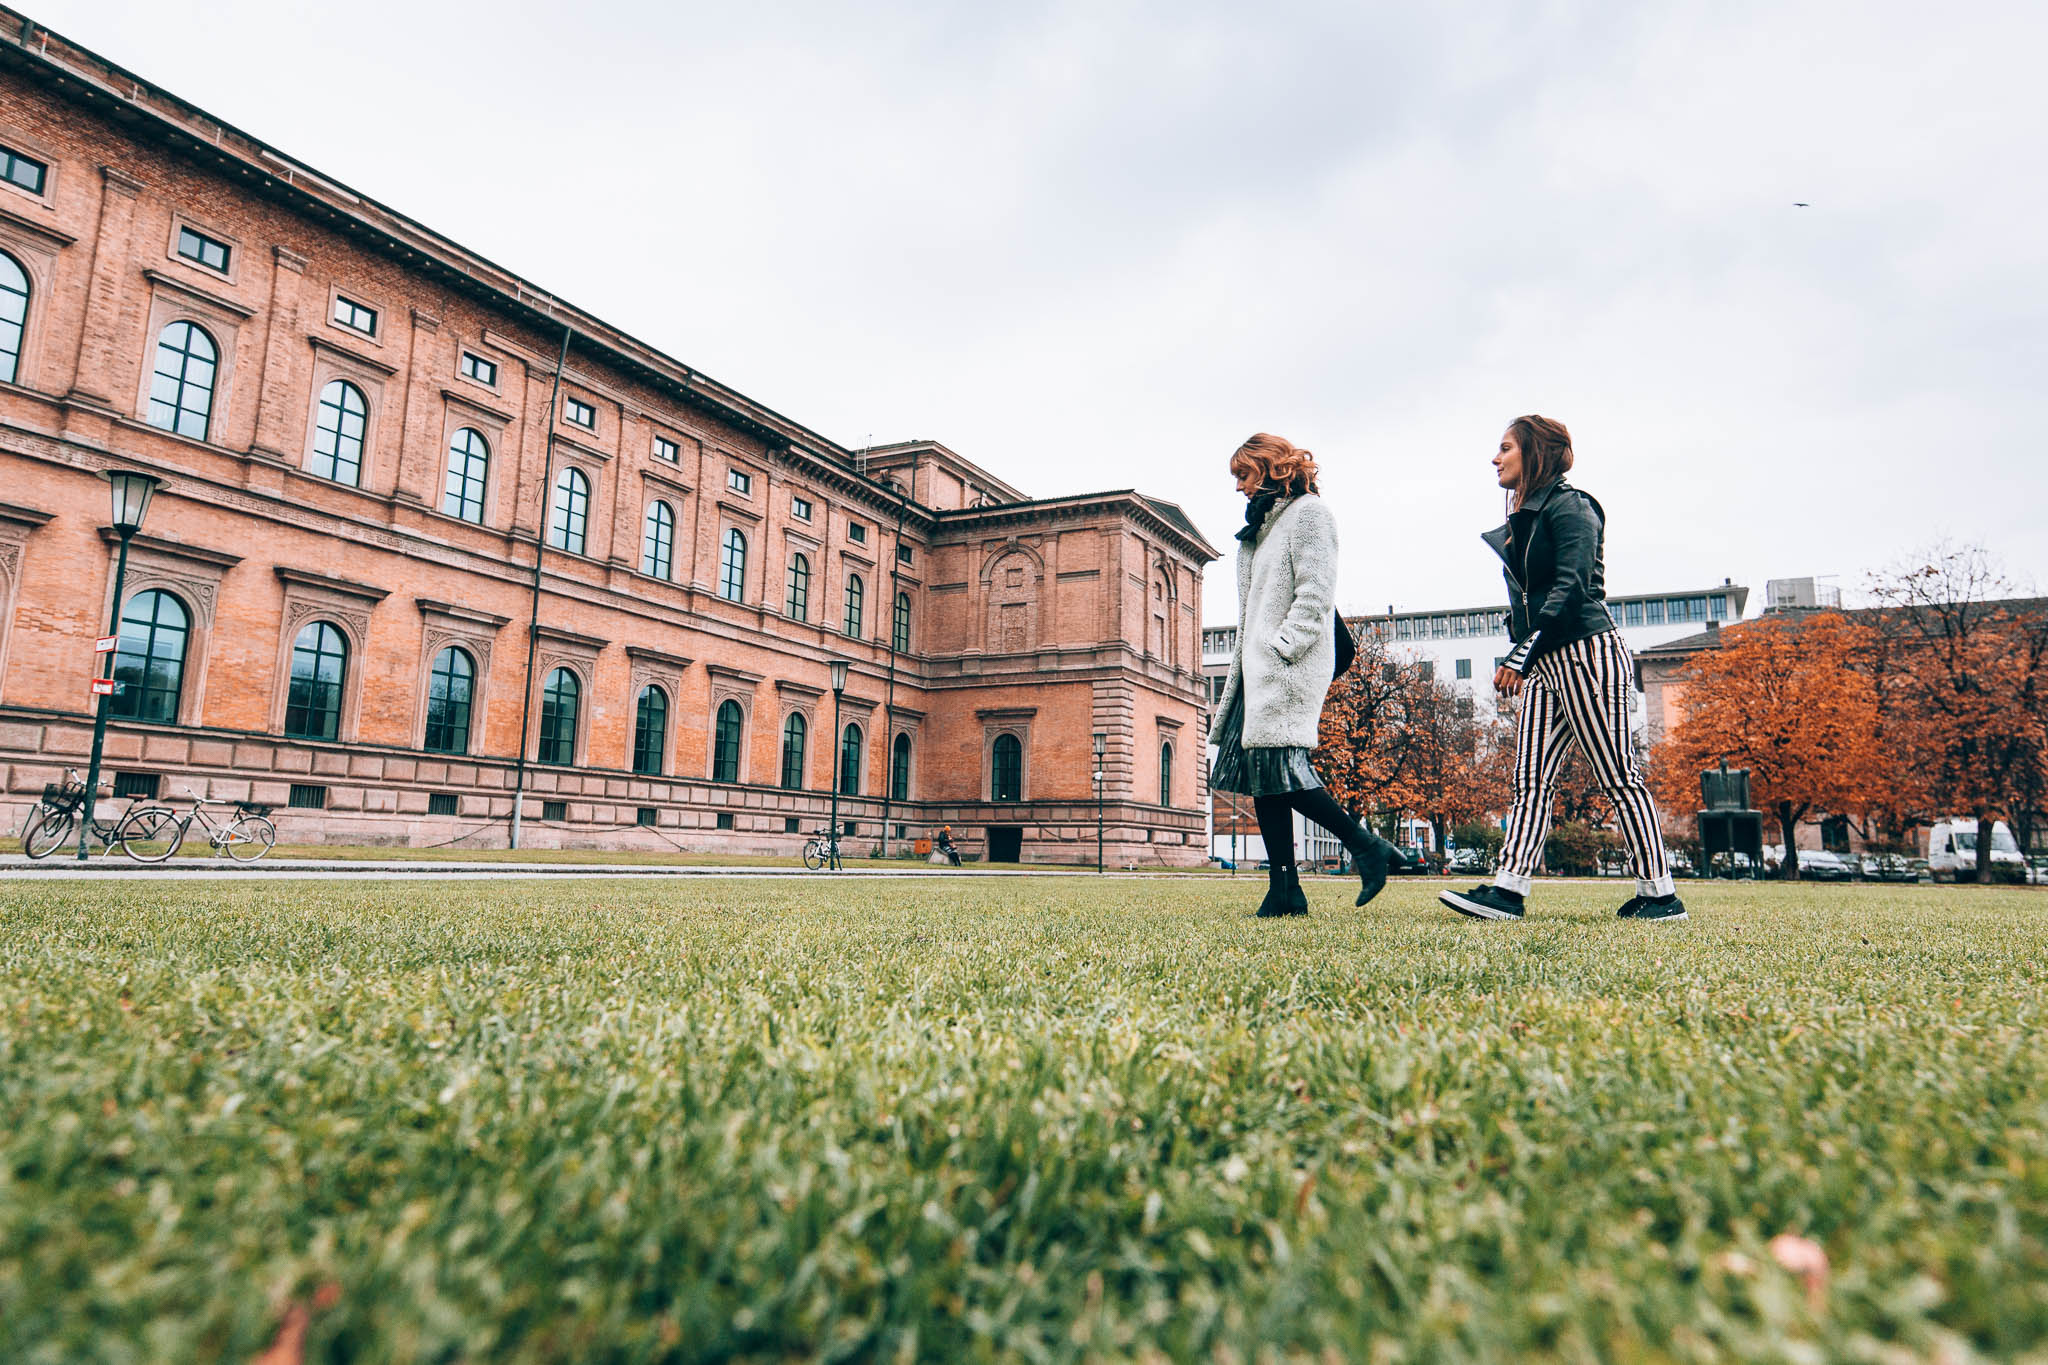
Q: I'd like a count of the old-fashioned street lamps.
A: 3